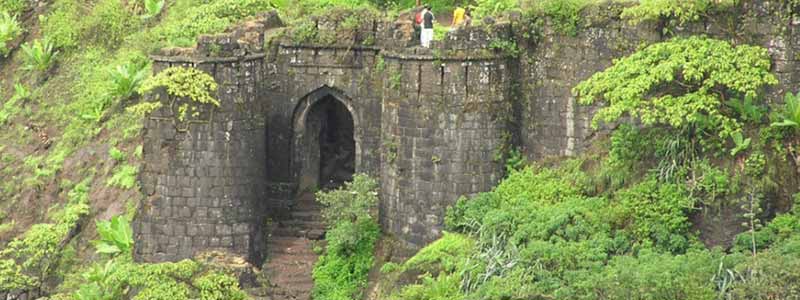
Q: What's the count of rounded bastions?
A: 2